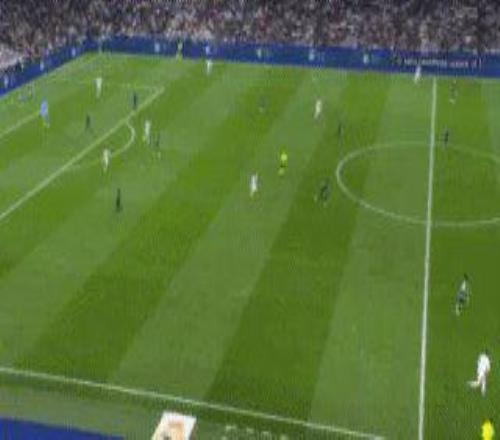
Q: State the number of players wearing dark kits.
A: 10